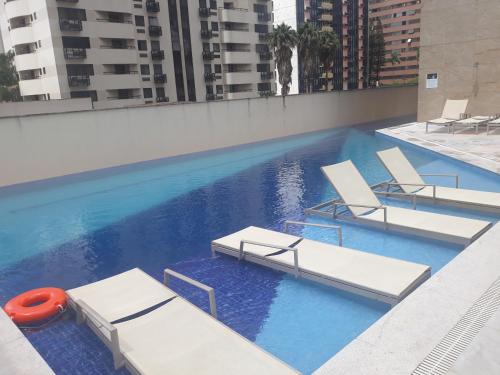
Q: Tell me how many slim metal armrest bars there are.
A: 8